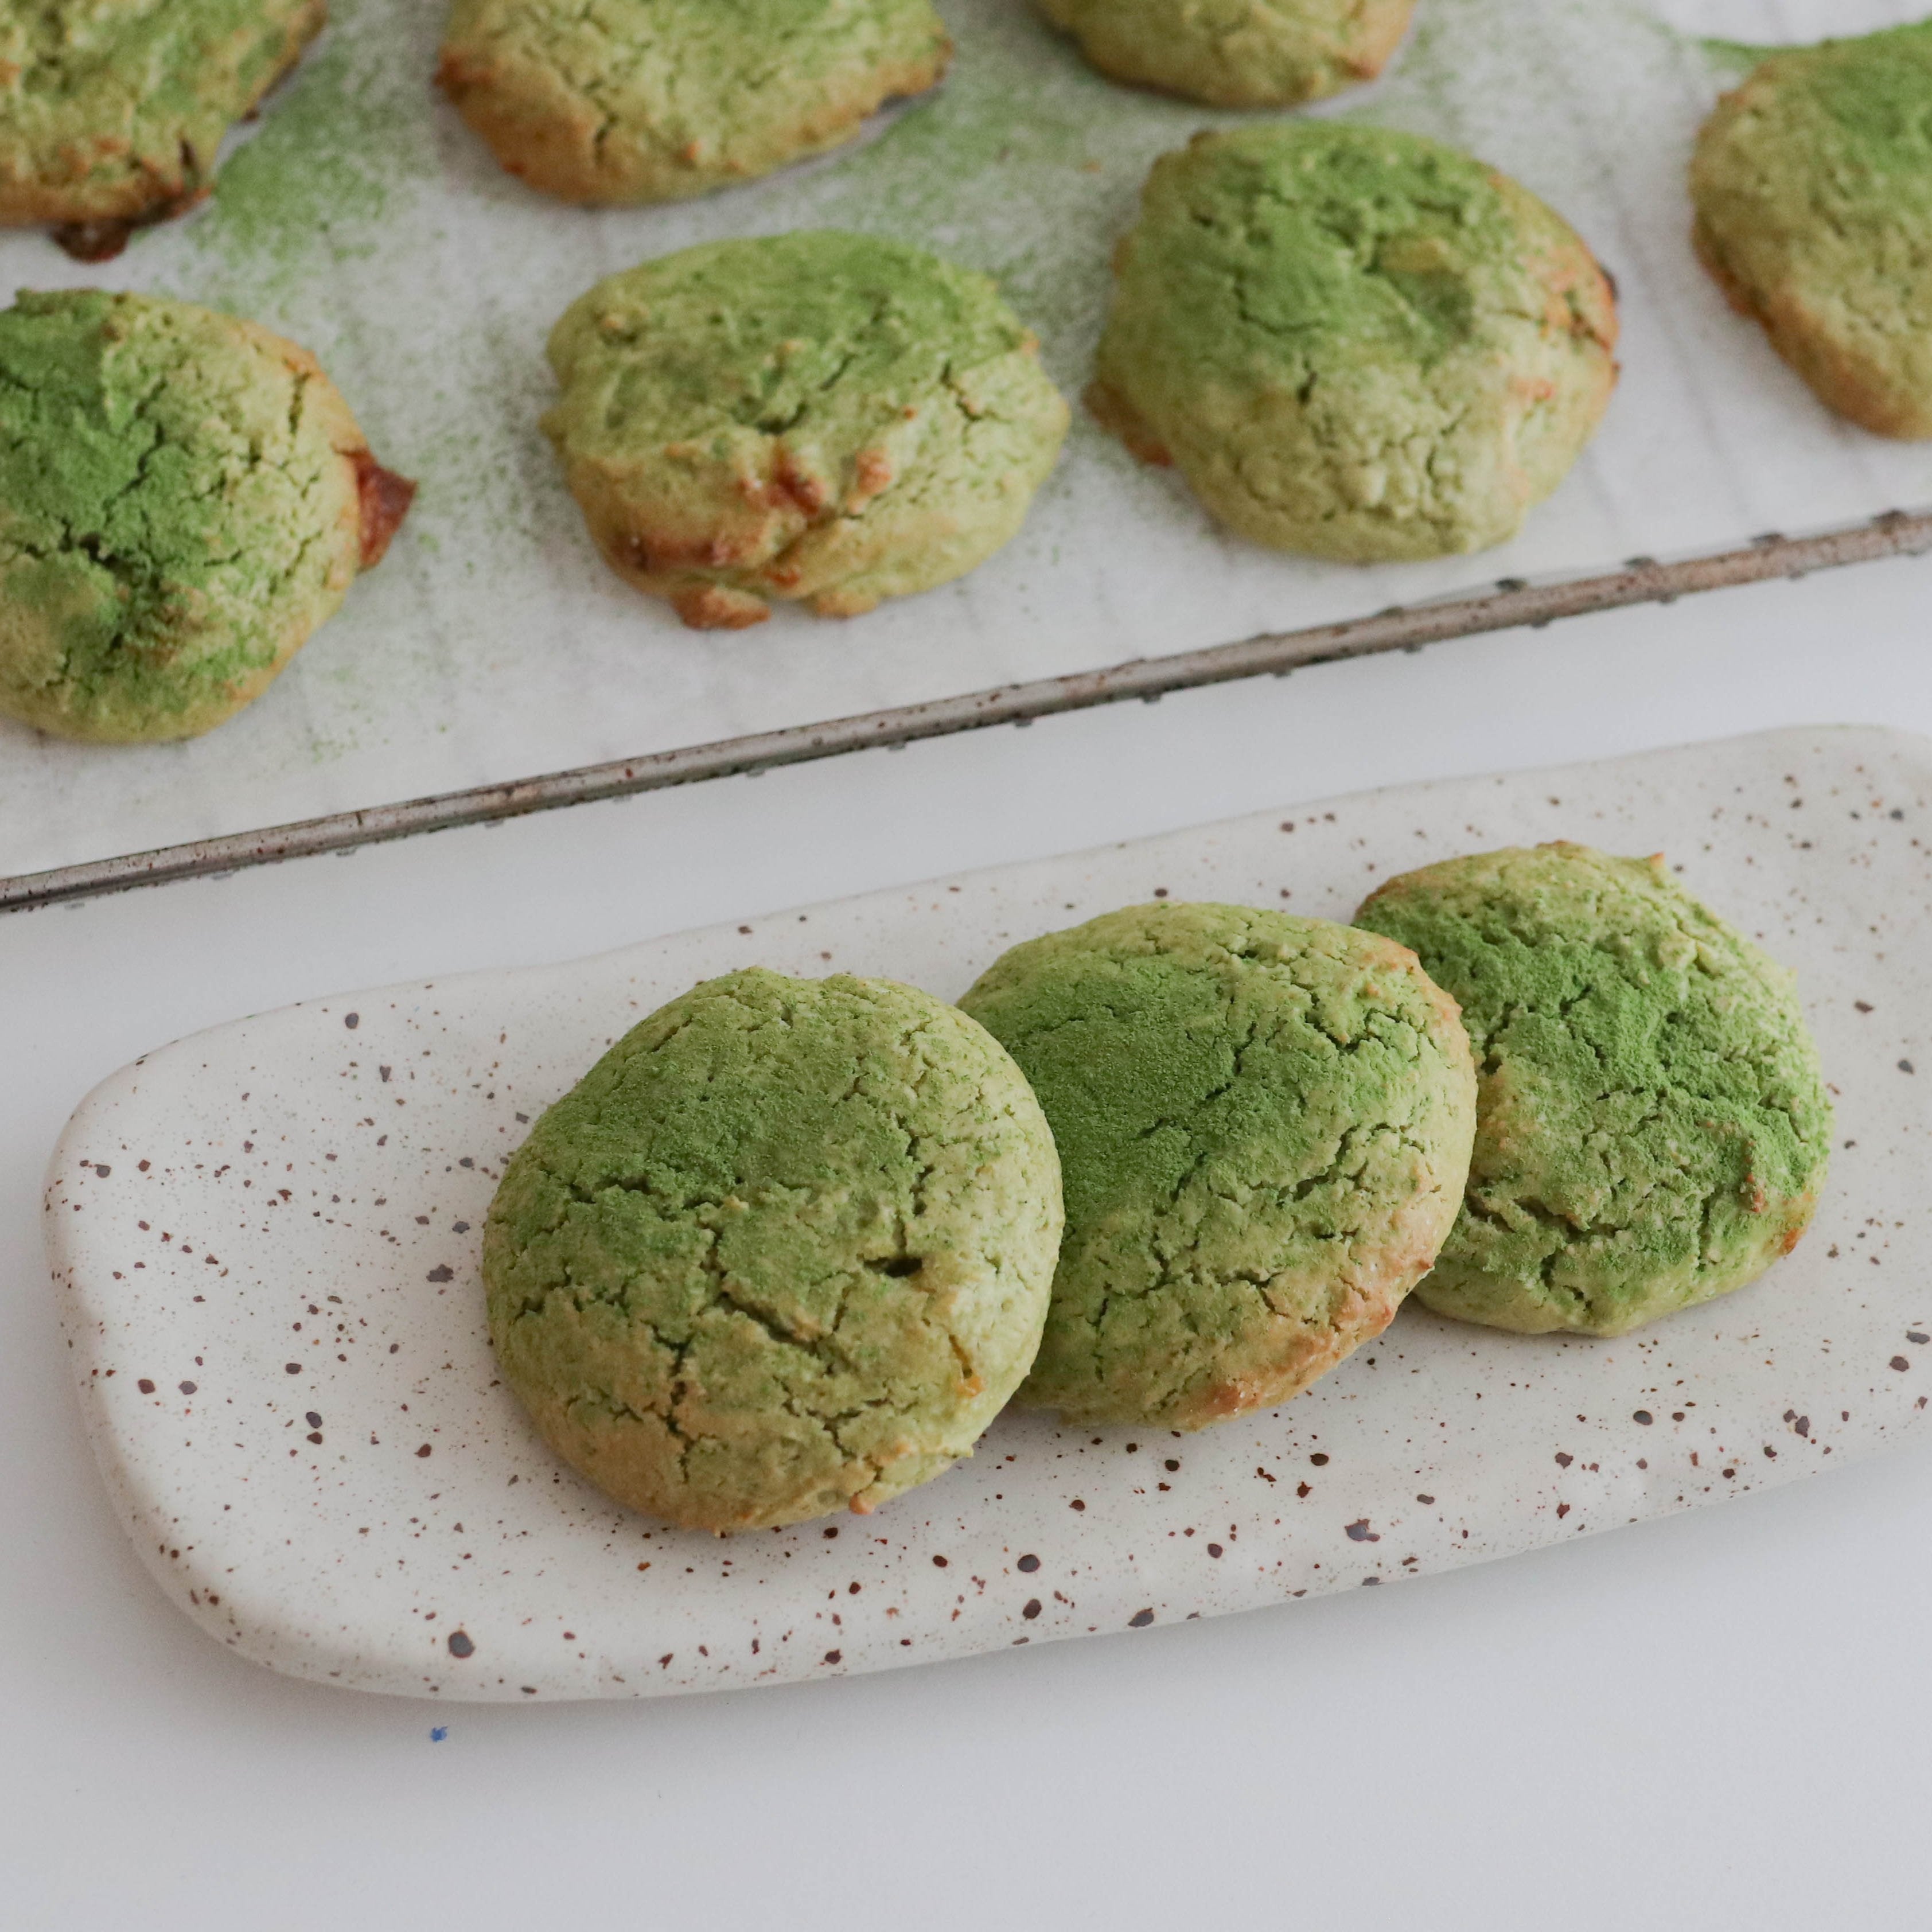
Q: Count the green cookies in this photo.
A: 10